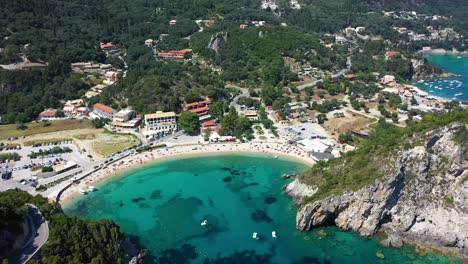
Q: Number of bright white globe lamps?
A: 0